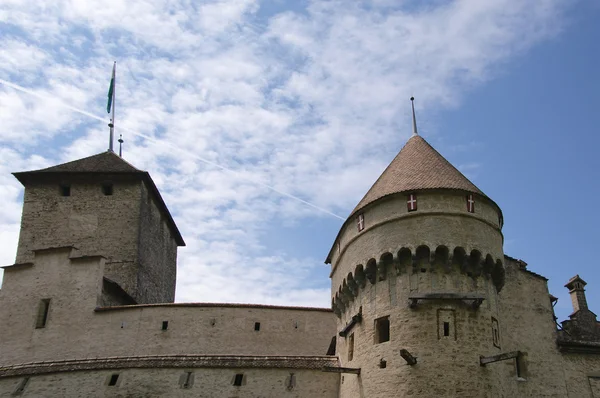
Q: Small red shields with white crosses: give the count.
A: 3